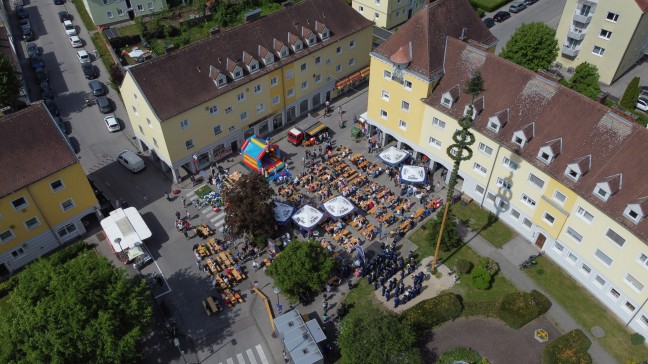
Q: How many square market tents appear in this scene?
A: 5